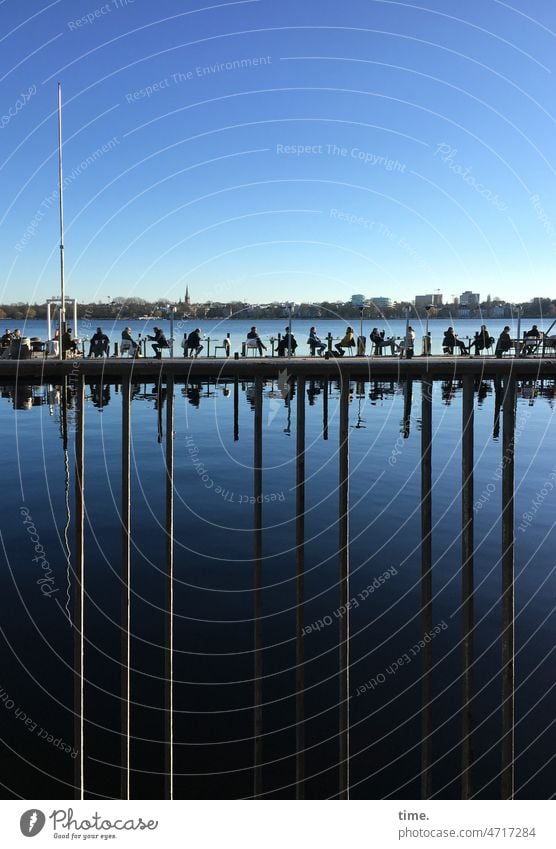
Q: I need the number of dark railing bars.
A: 9